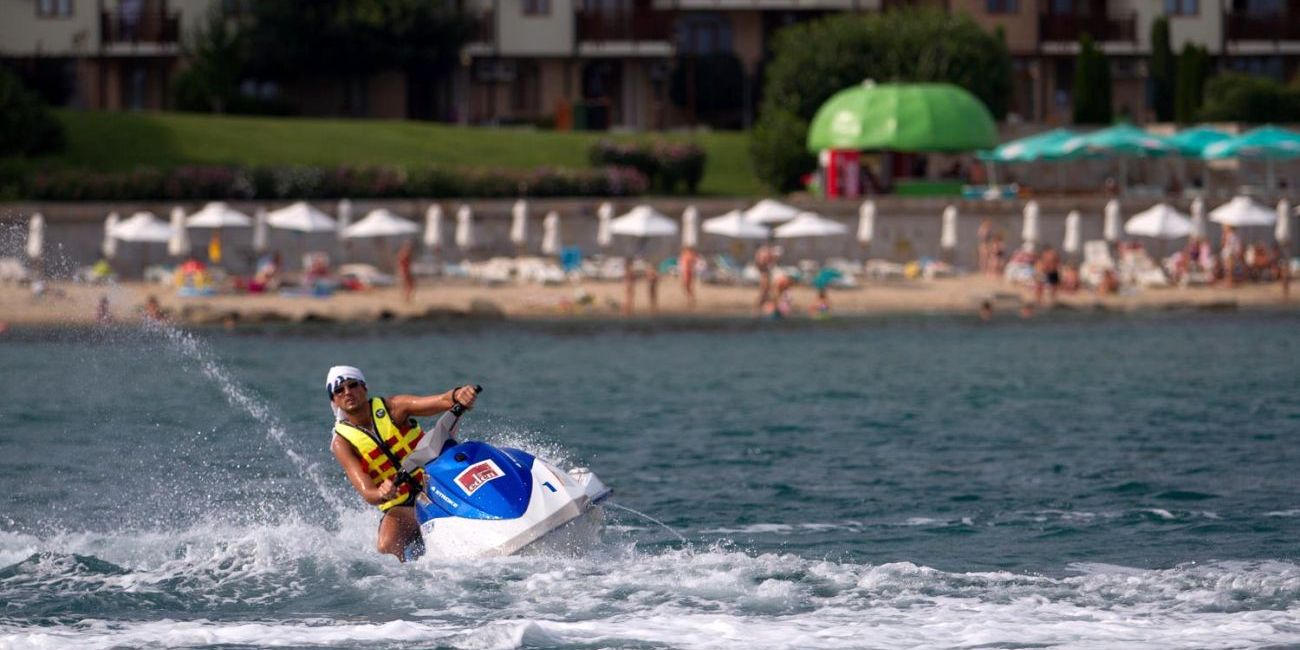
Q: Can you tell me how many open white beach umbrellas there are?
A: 10